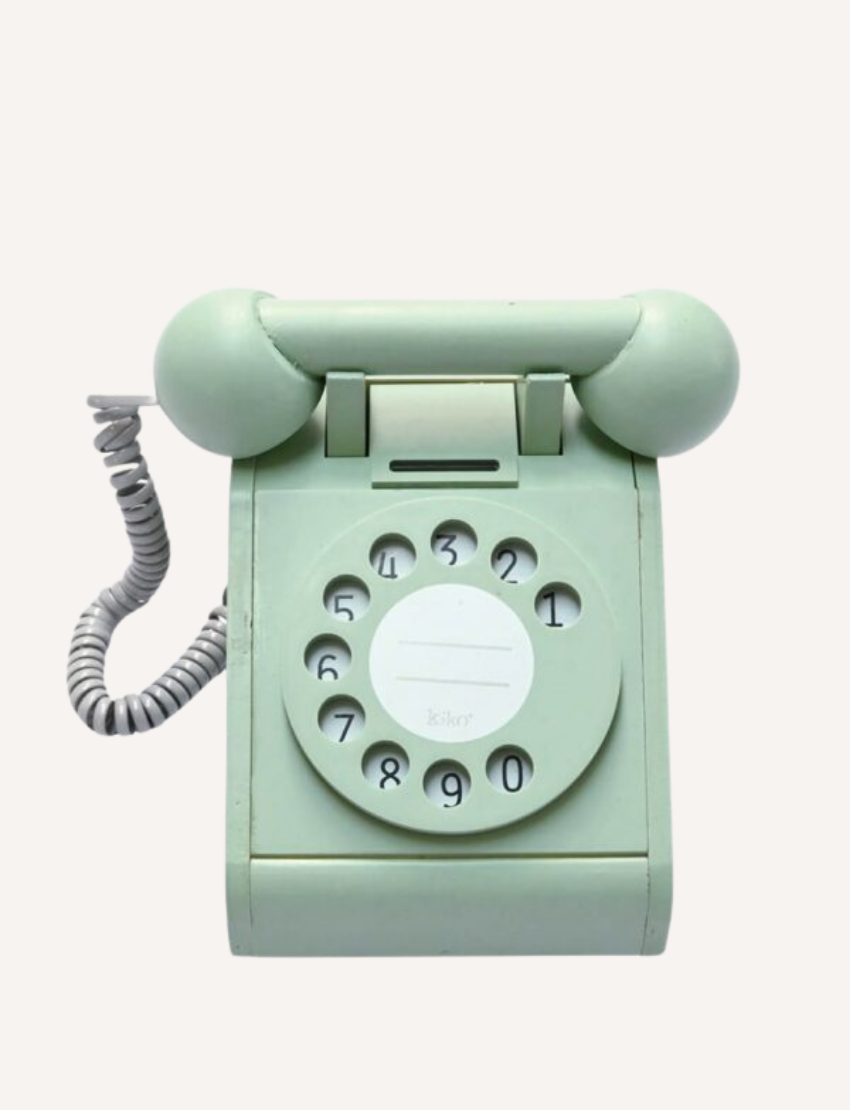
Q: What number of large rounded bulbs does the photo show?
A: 2